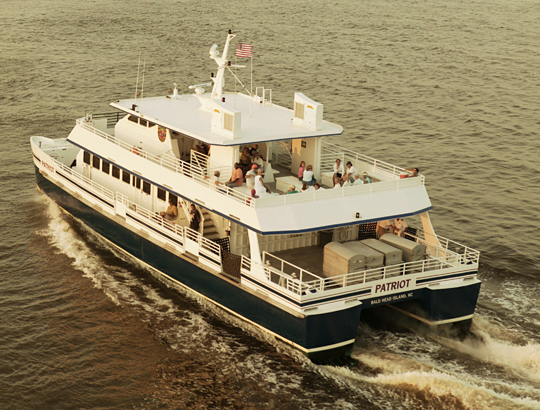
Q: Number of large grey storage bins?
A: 4